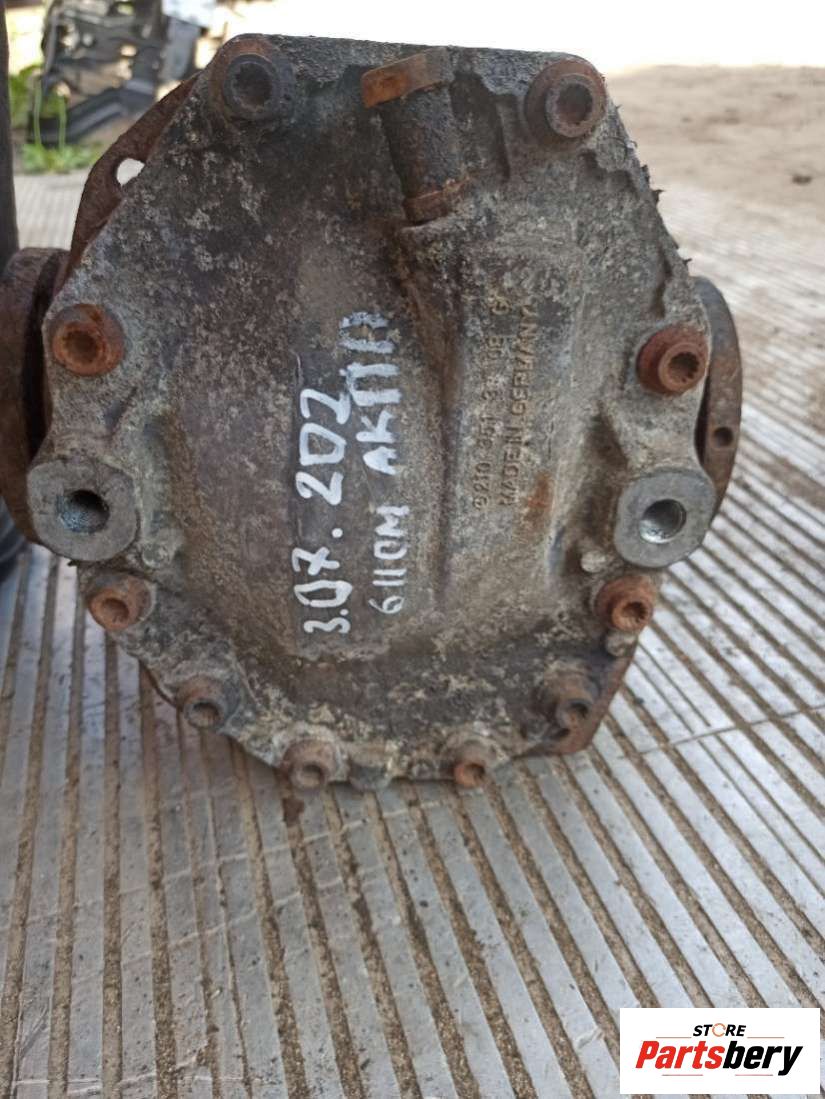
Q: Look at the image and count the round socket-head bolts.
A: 10